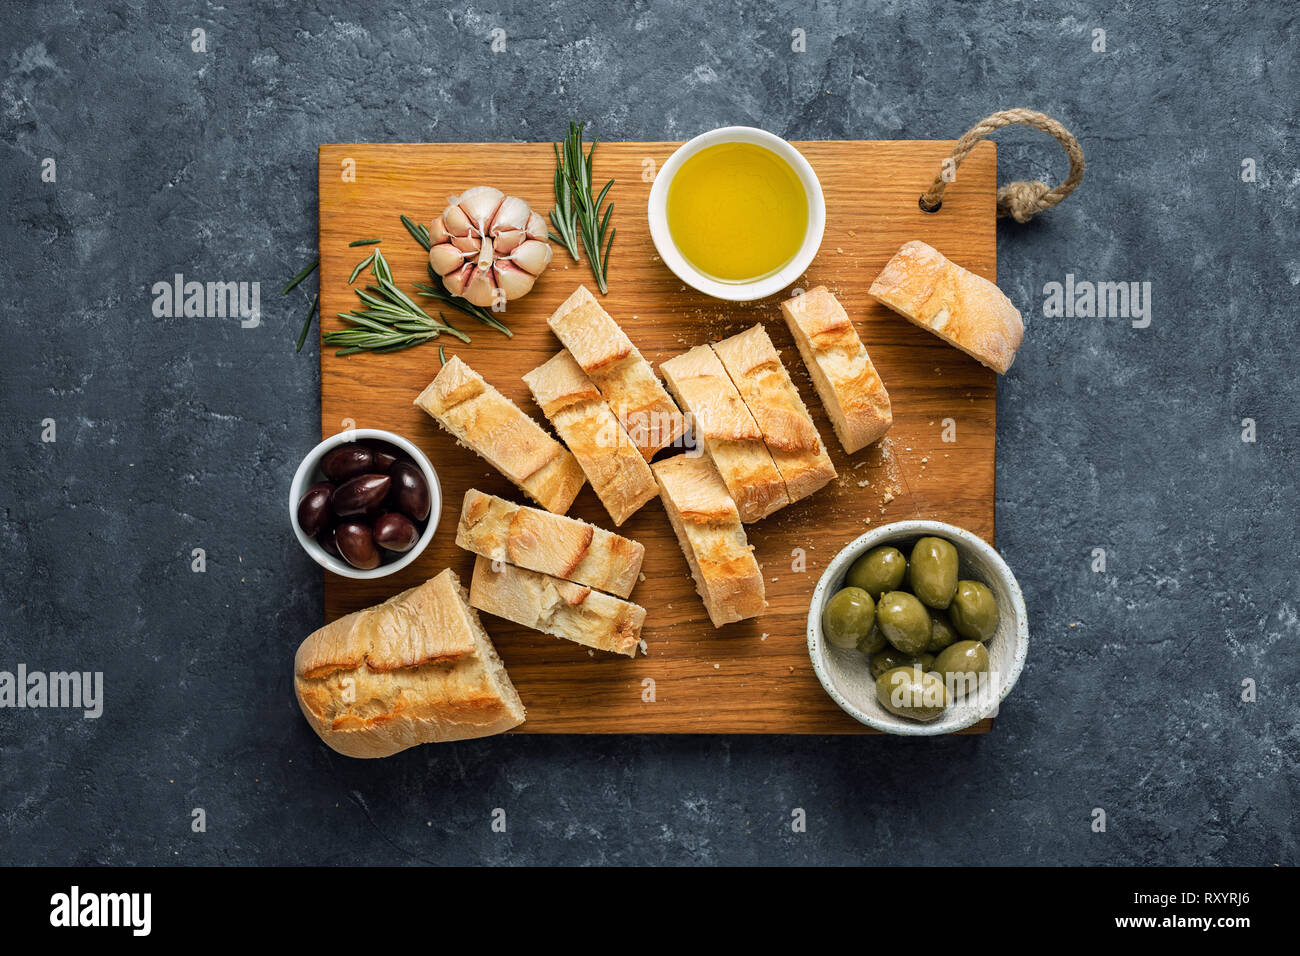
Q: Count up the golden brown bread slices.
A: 10